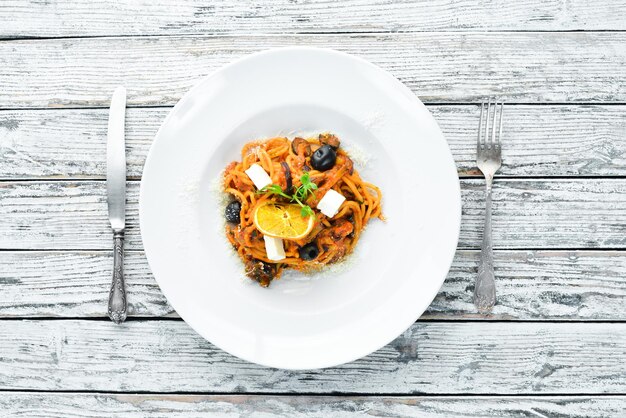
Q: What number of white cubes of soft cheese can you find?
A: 3